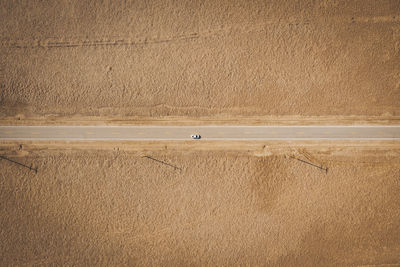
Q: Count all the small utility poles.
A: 3